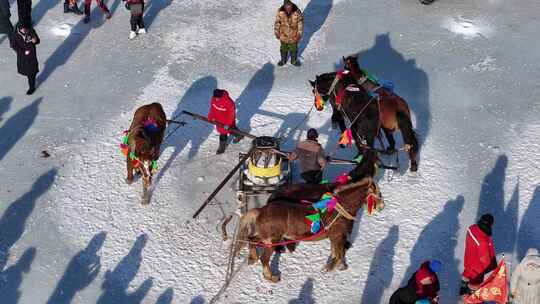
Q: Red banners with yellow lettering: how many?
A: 1